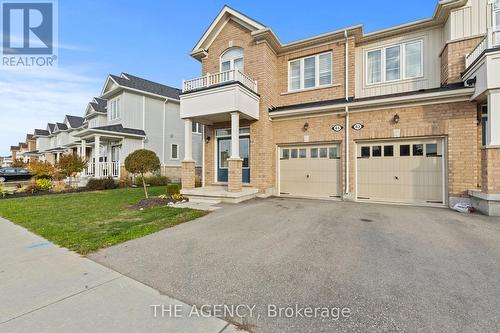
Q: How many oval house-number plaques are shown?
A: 2